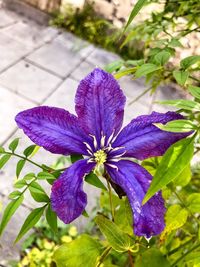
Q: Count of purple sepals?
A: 5